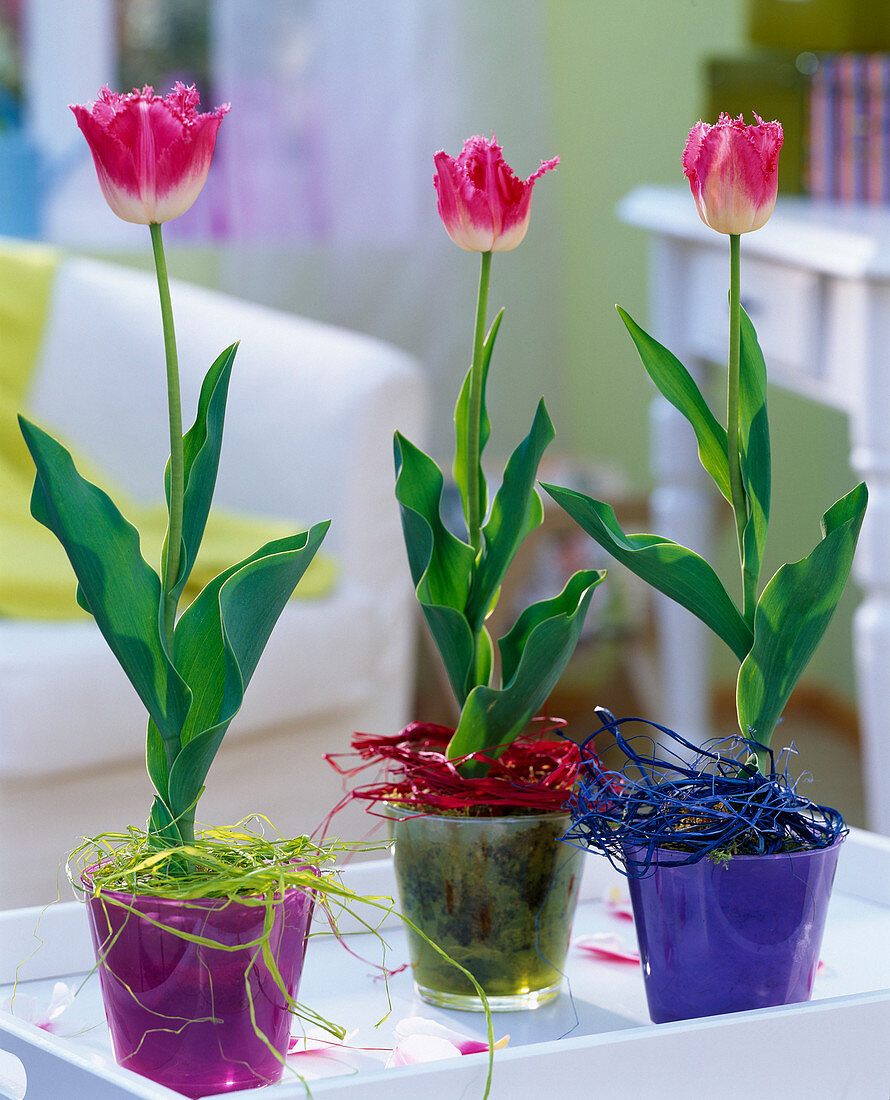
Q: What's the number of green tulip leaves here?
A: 11